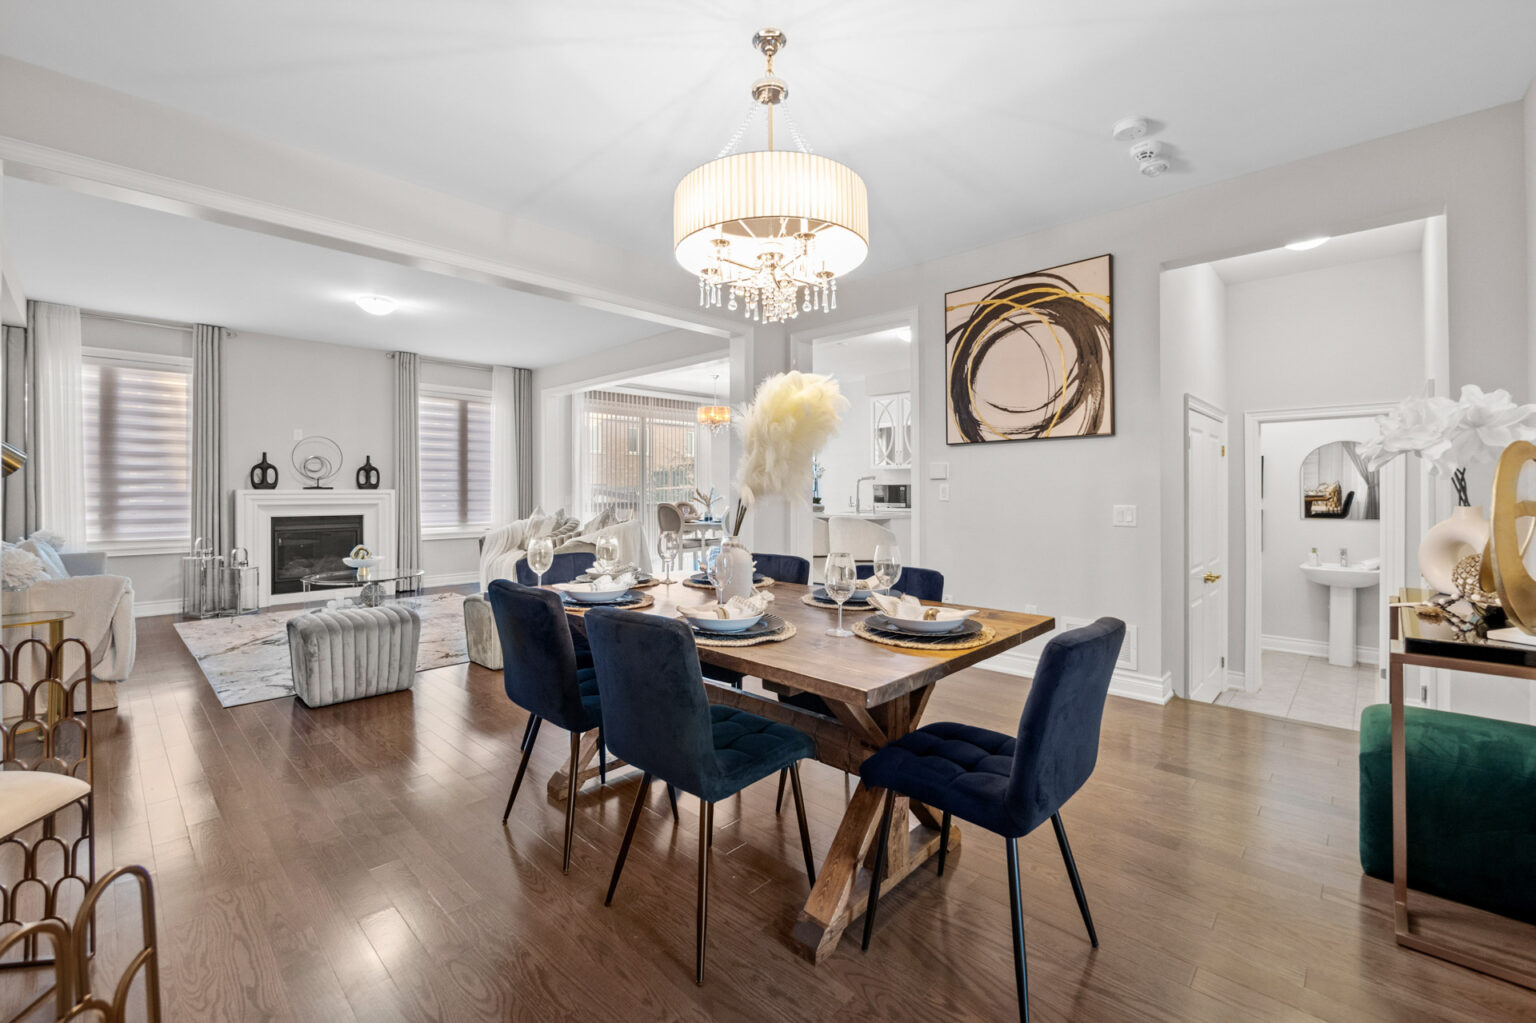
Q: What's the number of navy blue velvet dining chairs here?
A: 6